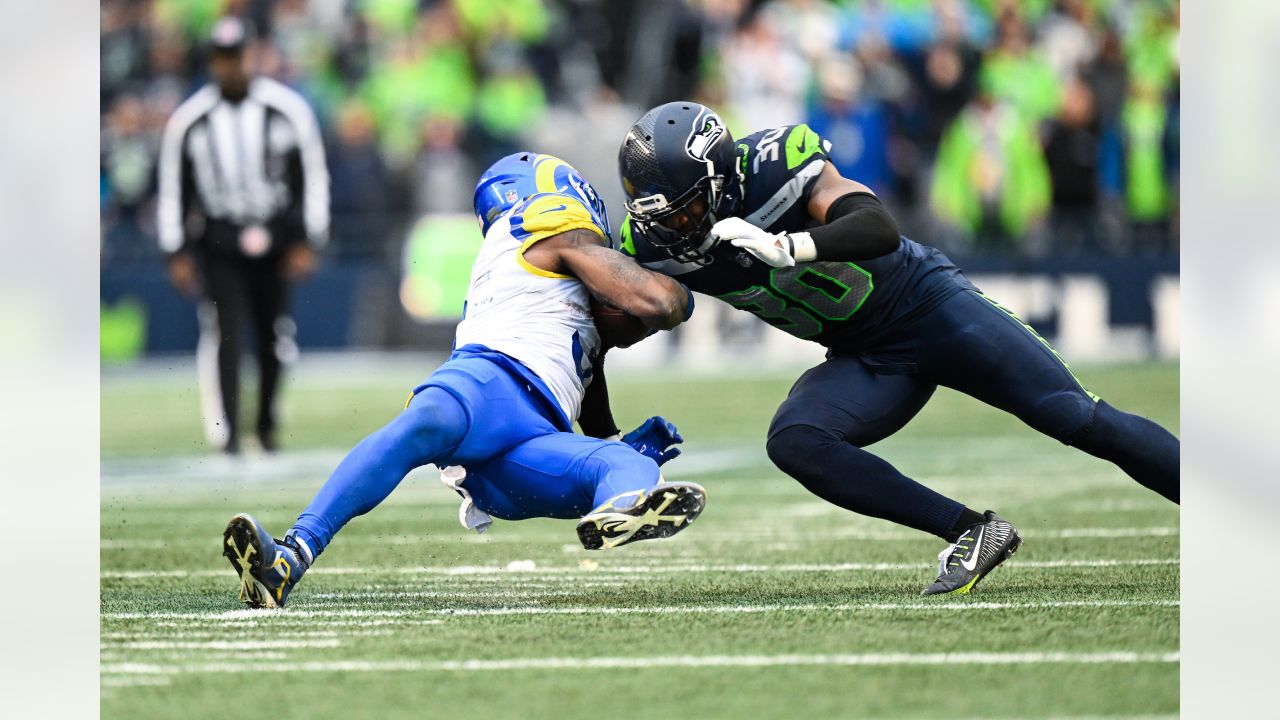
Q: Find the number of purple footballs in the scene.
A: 0